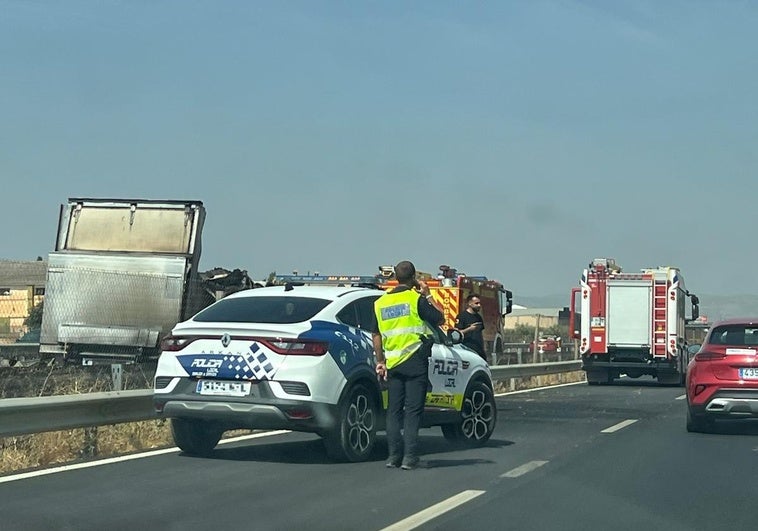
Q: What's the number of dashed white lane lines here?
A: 4